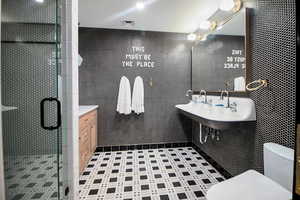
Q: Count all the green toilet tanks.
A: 0